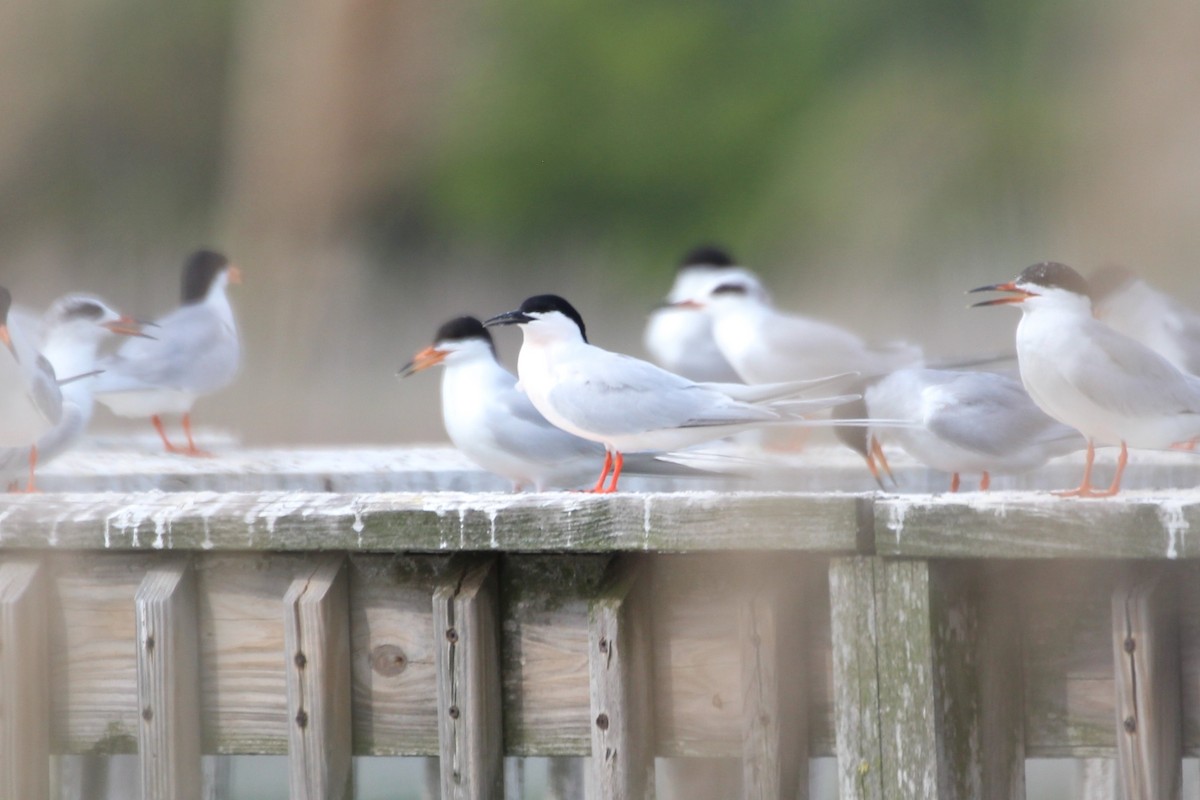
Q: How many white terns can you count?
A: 10